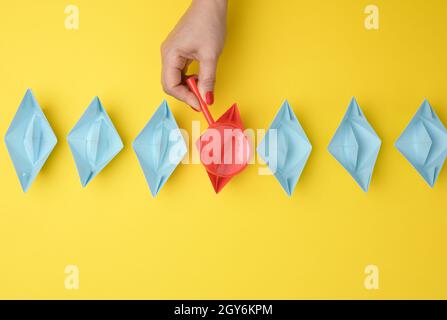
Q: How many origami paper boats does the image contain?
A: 7